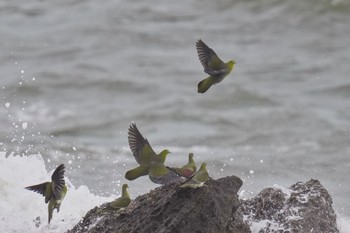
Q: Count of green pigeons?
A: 6